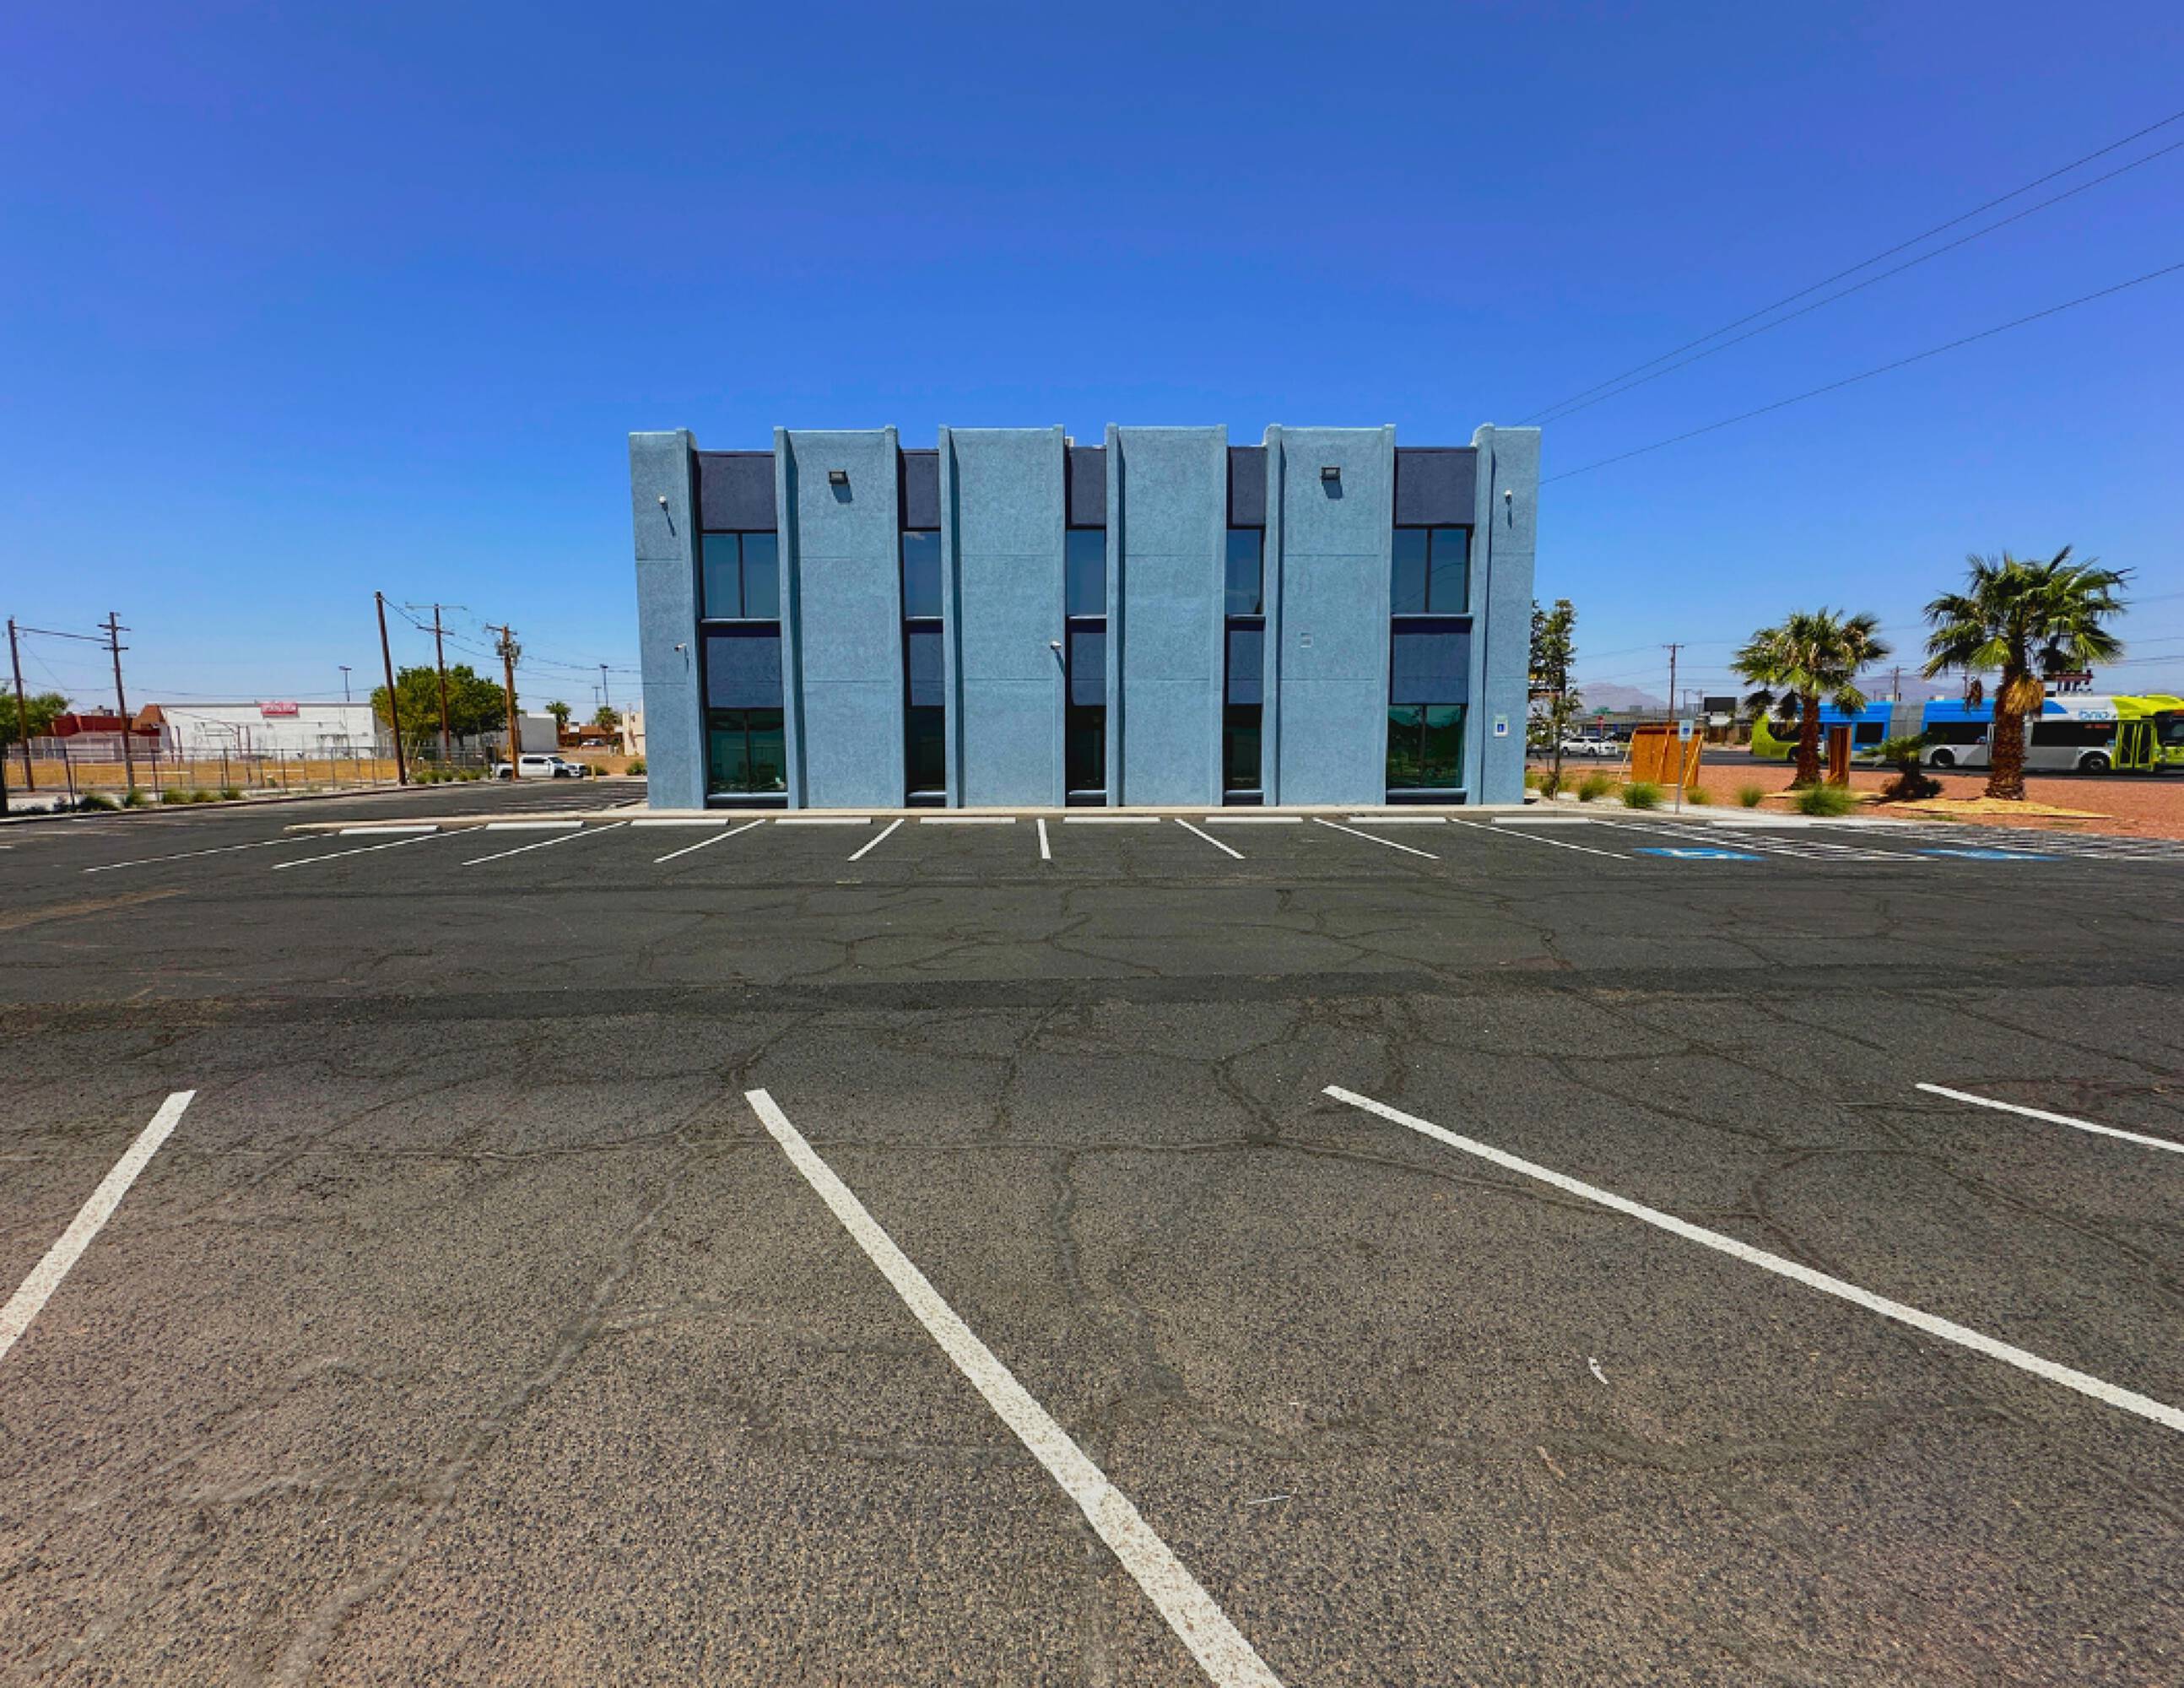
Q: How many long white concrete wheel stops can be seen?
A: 10